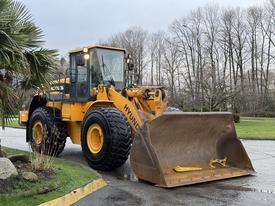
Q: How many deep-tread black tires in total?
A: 2